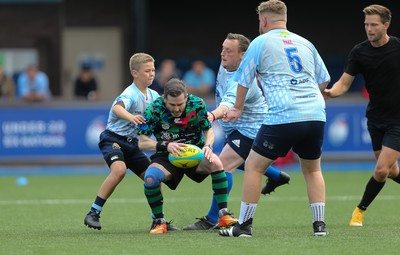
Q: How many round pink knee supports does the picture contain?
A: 0